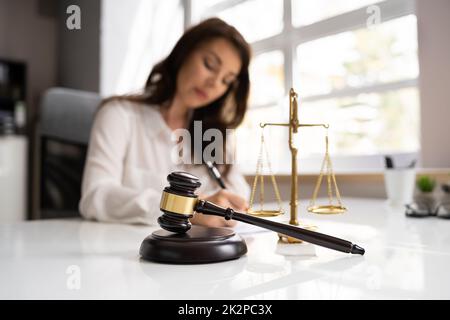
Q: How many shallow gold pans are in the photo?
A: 2